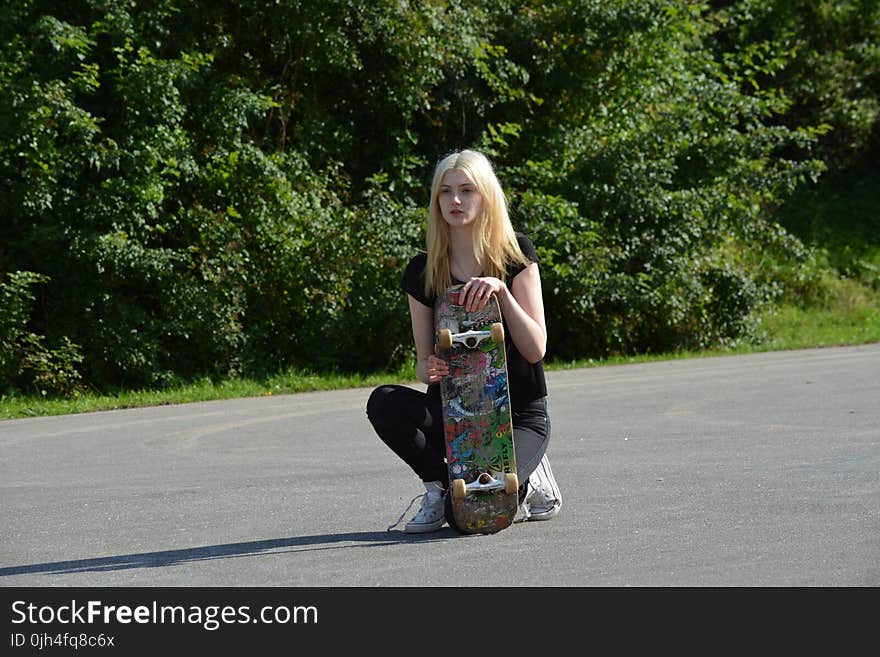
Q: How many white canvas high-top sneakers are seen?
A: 2